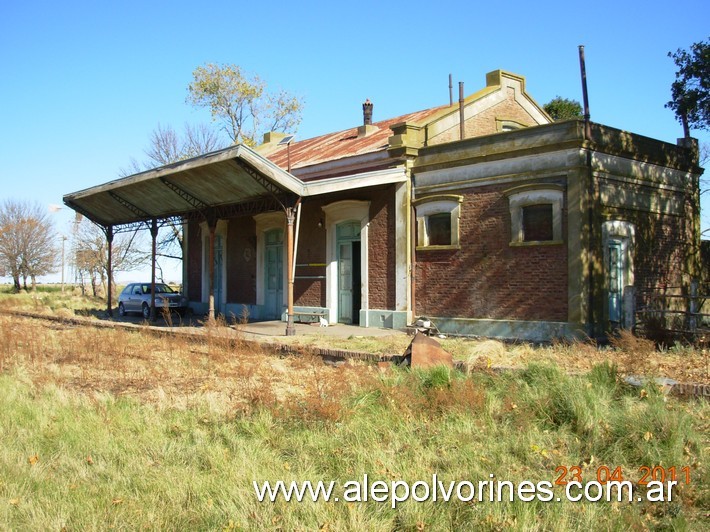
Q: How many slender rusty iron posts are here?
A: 4